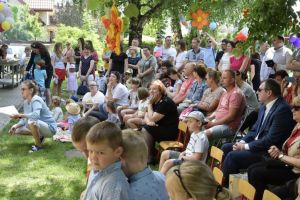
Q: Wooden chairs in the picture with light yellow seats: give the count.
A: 5